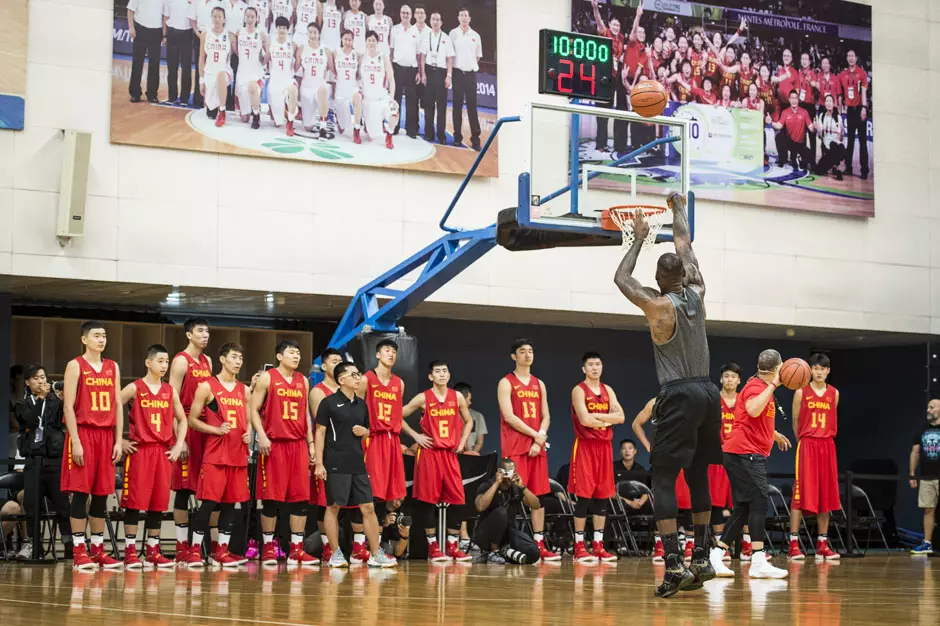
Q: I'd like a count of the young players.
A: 13